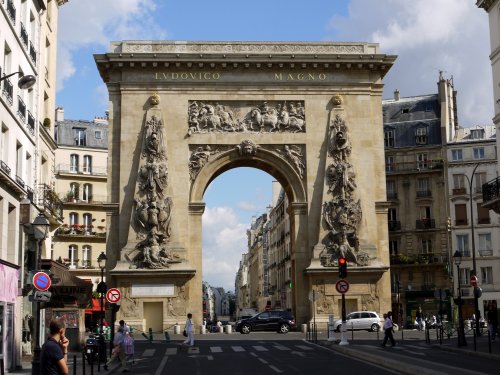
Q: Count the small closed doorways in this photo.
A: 2